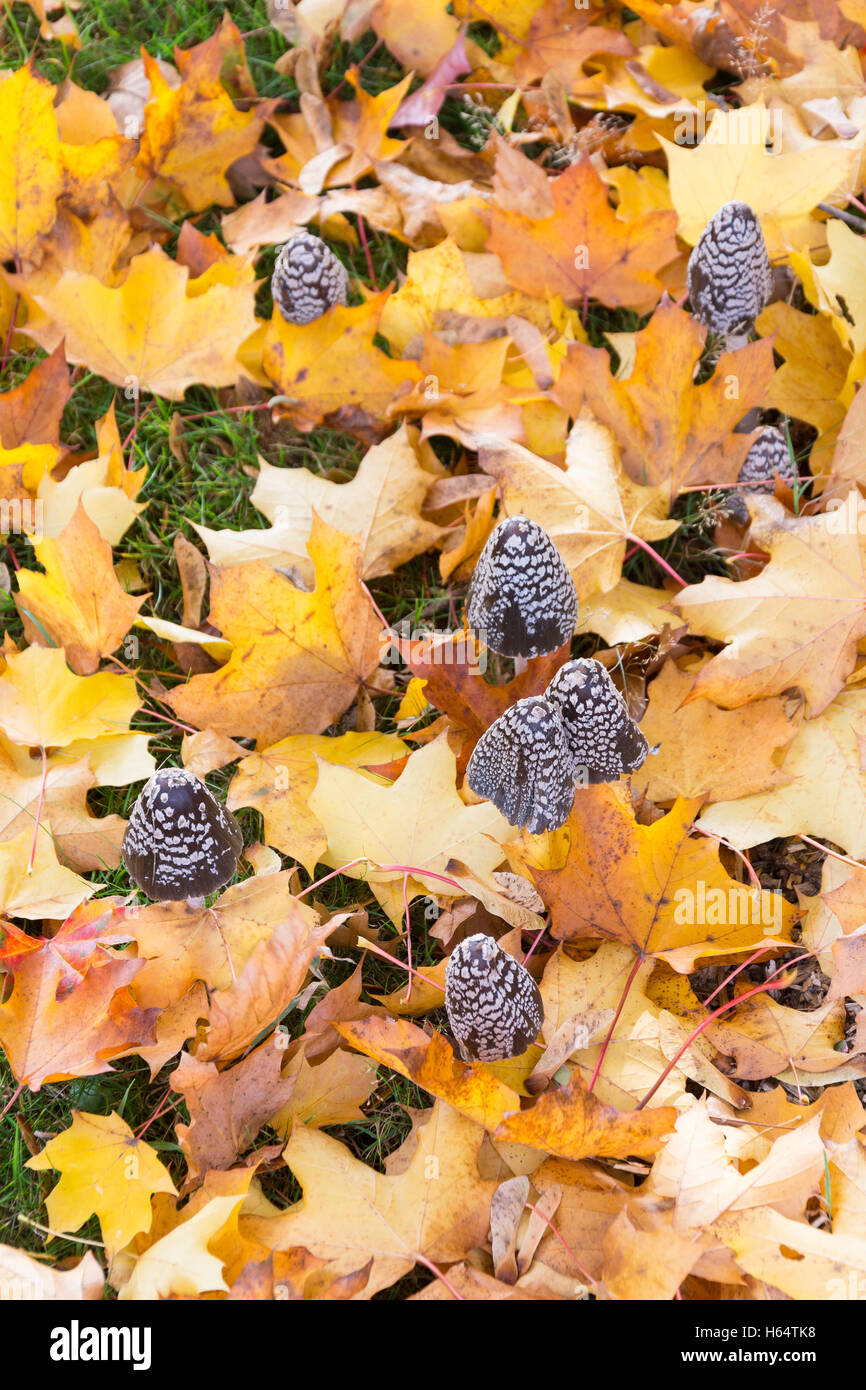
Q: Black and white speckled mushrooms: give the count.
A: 8